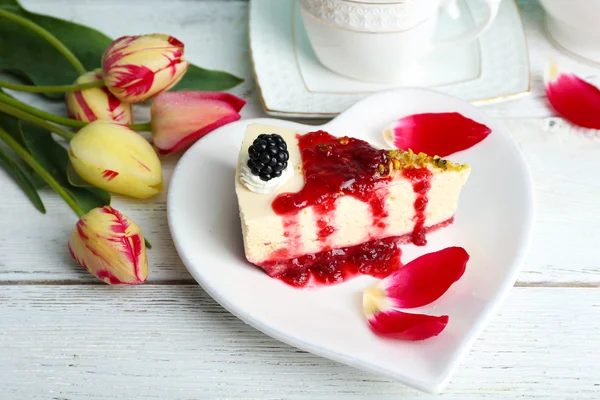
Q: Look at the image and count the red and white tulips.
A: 3